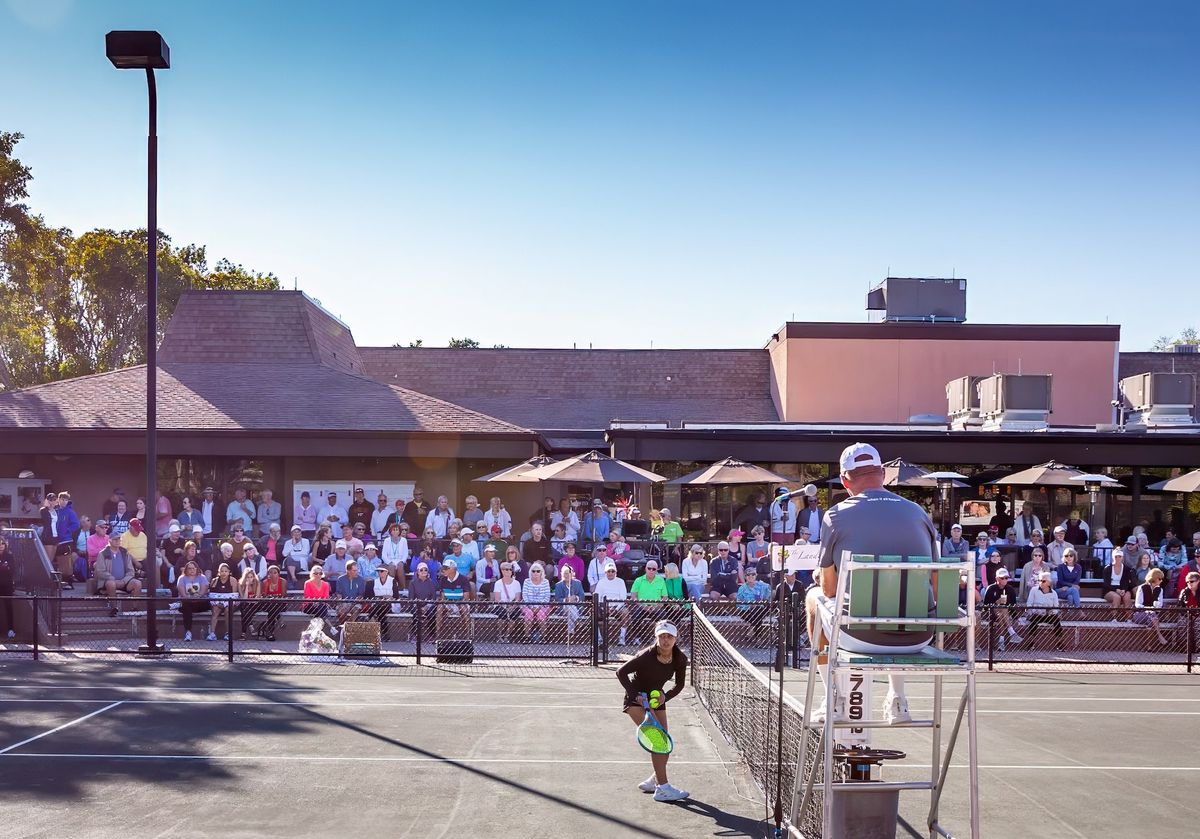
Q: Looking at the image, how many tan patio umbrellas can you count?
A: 6